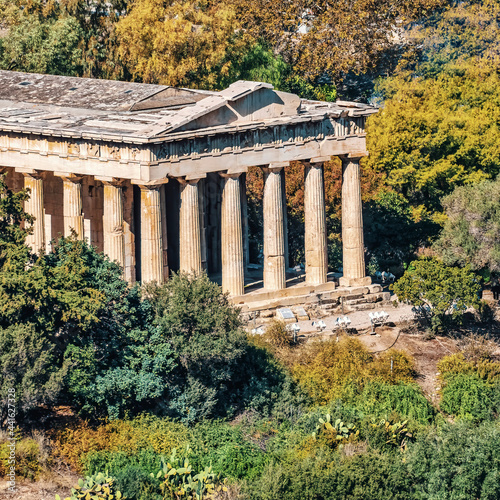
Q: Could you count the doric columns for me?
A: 9